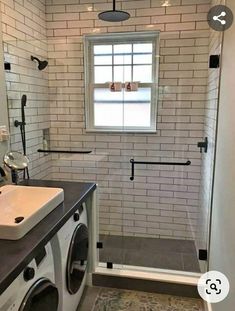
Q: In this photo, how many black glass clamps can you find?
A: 5